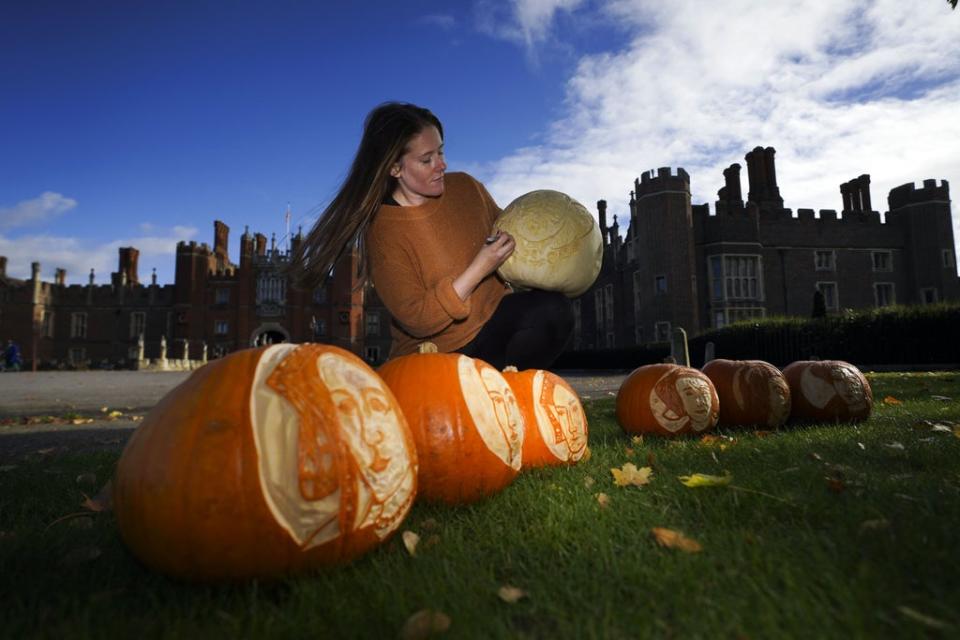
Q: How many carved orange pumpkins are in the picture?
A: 6